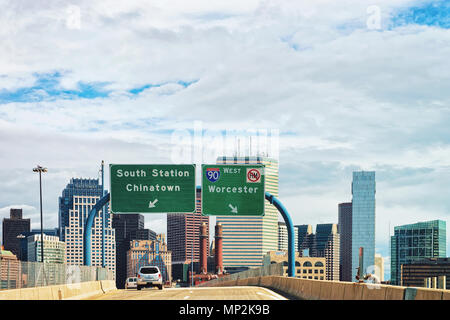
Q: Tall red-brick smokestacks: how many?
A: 2